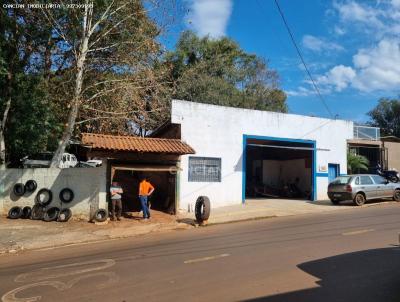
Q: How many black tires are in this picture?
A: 11